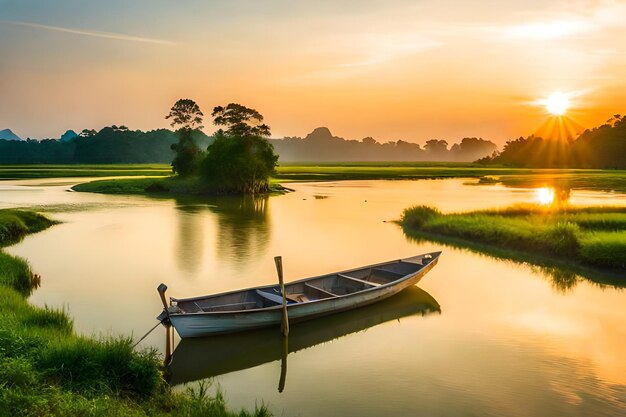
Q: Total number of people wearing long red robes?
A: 0